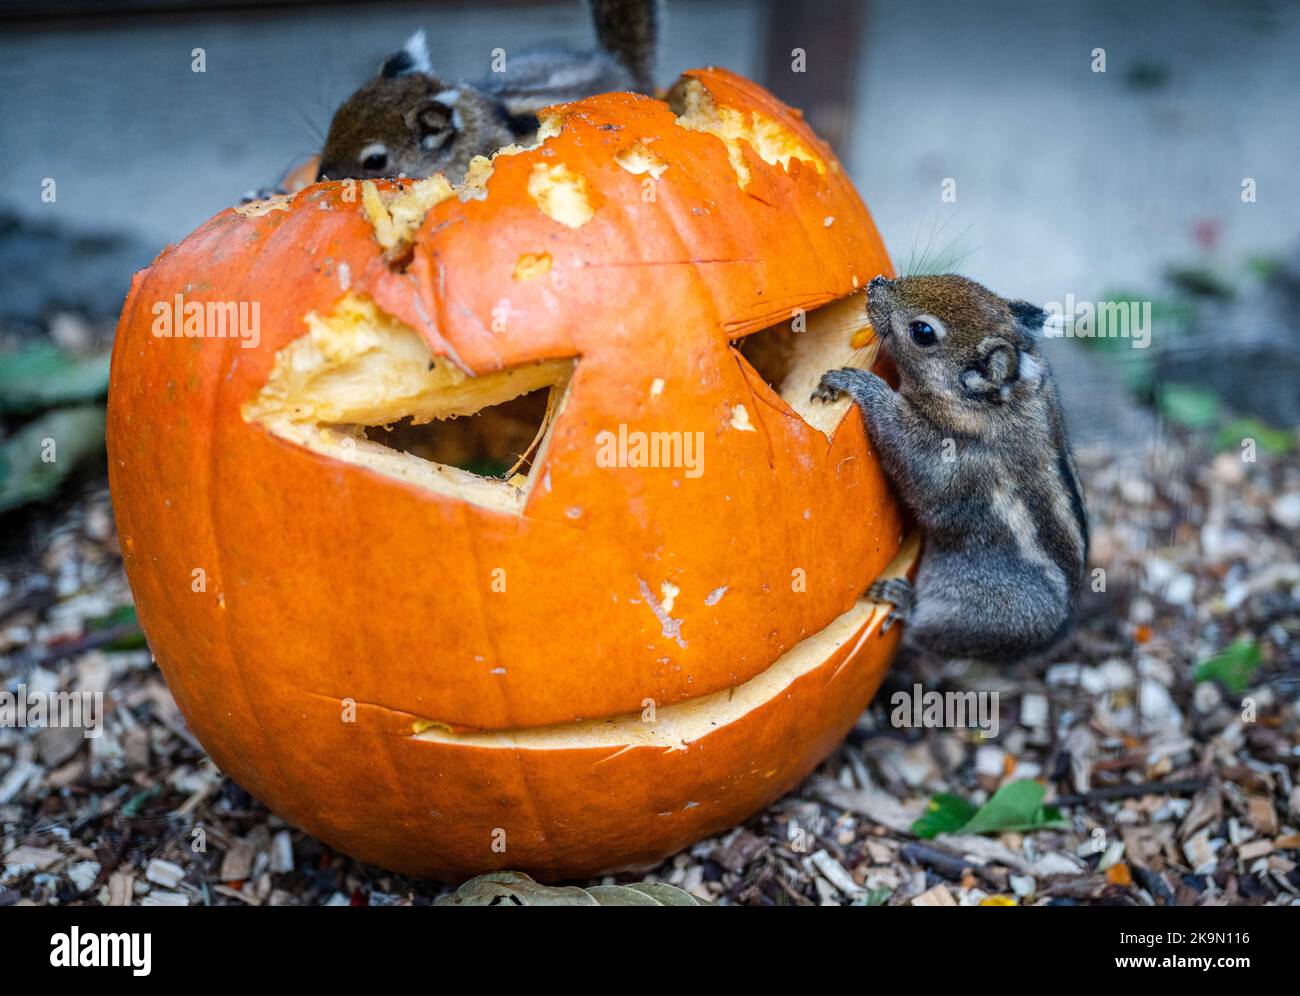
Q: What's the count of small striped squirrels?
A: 2